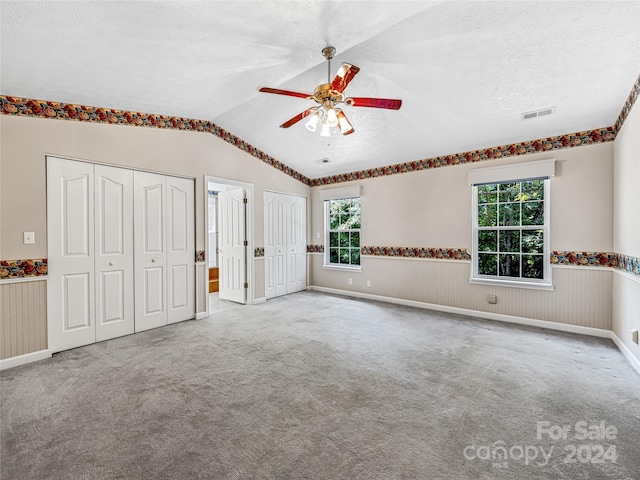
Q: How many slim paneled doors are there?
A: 8